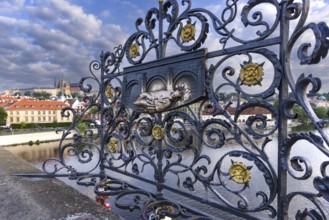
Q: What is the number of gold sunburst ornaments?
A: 7